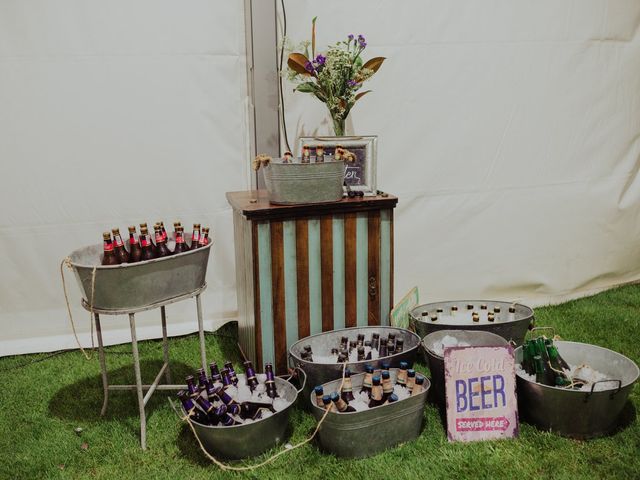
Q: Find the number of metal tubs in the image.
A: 8